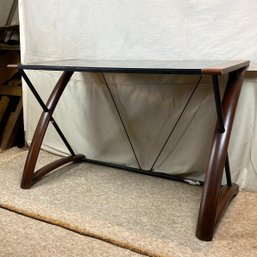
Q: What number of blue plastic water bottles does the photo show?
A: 0